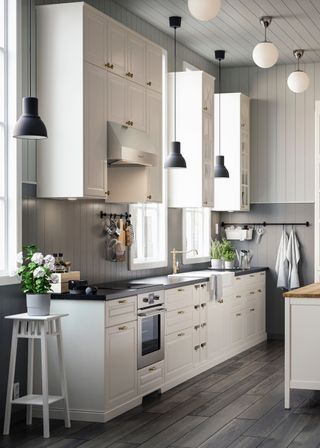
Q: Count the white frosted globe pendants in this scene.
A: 3